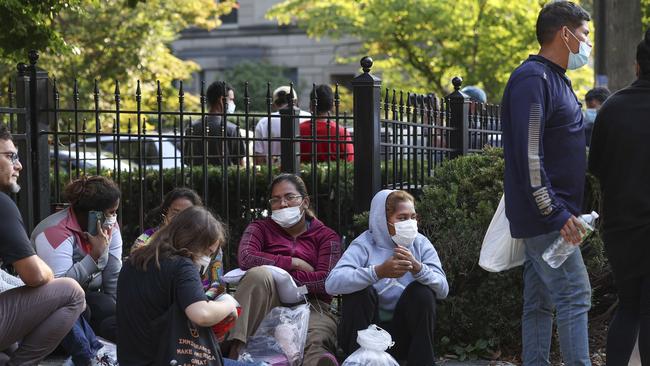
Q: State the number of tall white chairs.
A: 0